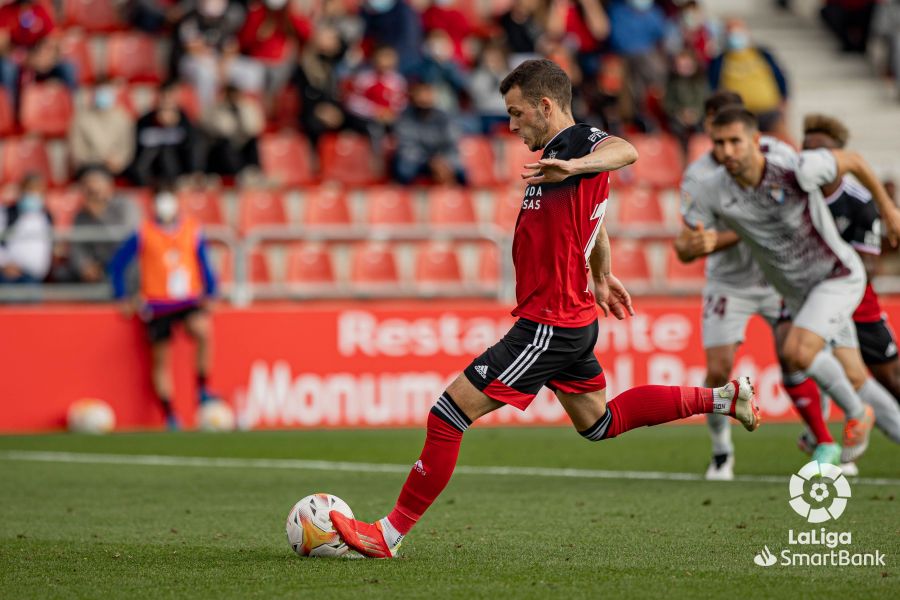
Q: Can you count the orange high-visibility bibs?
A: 1